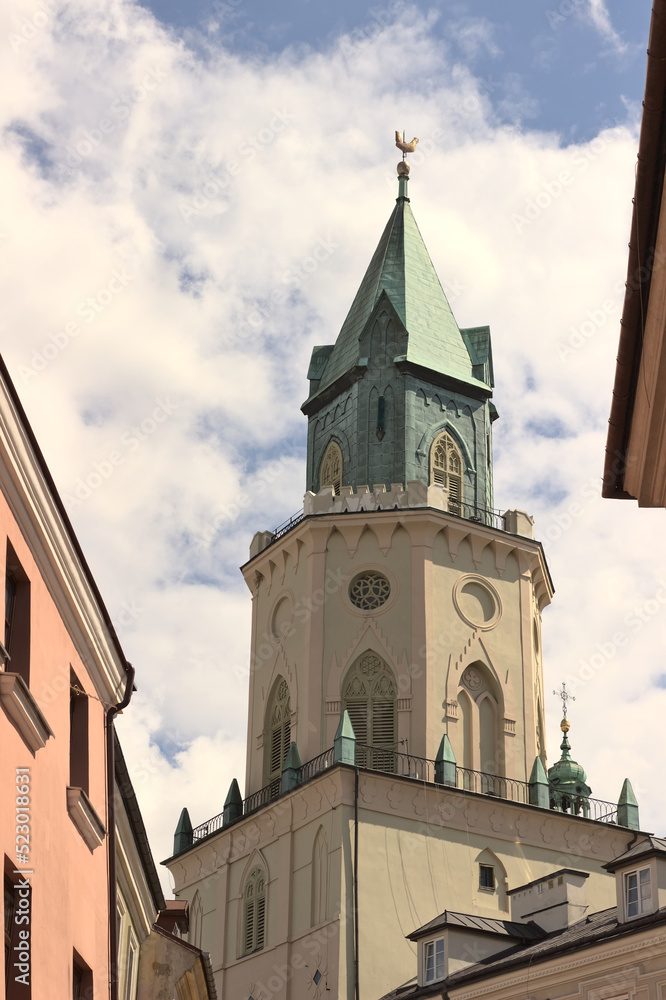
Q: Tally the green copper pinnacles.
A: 7